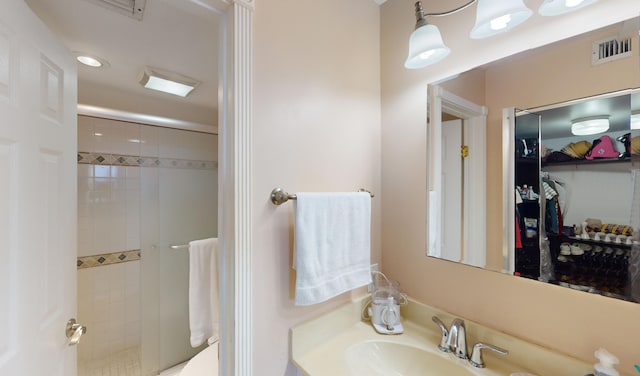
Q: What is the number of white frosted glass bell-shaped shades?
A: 3